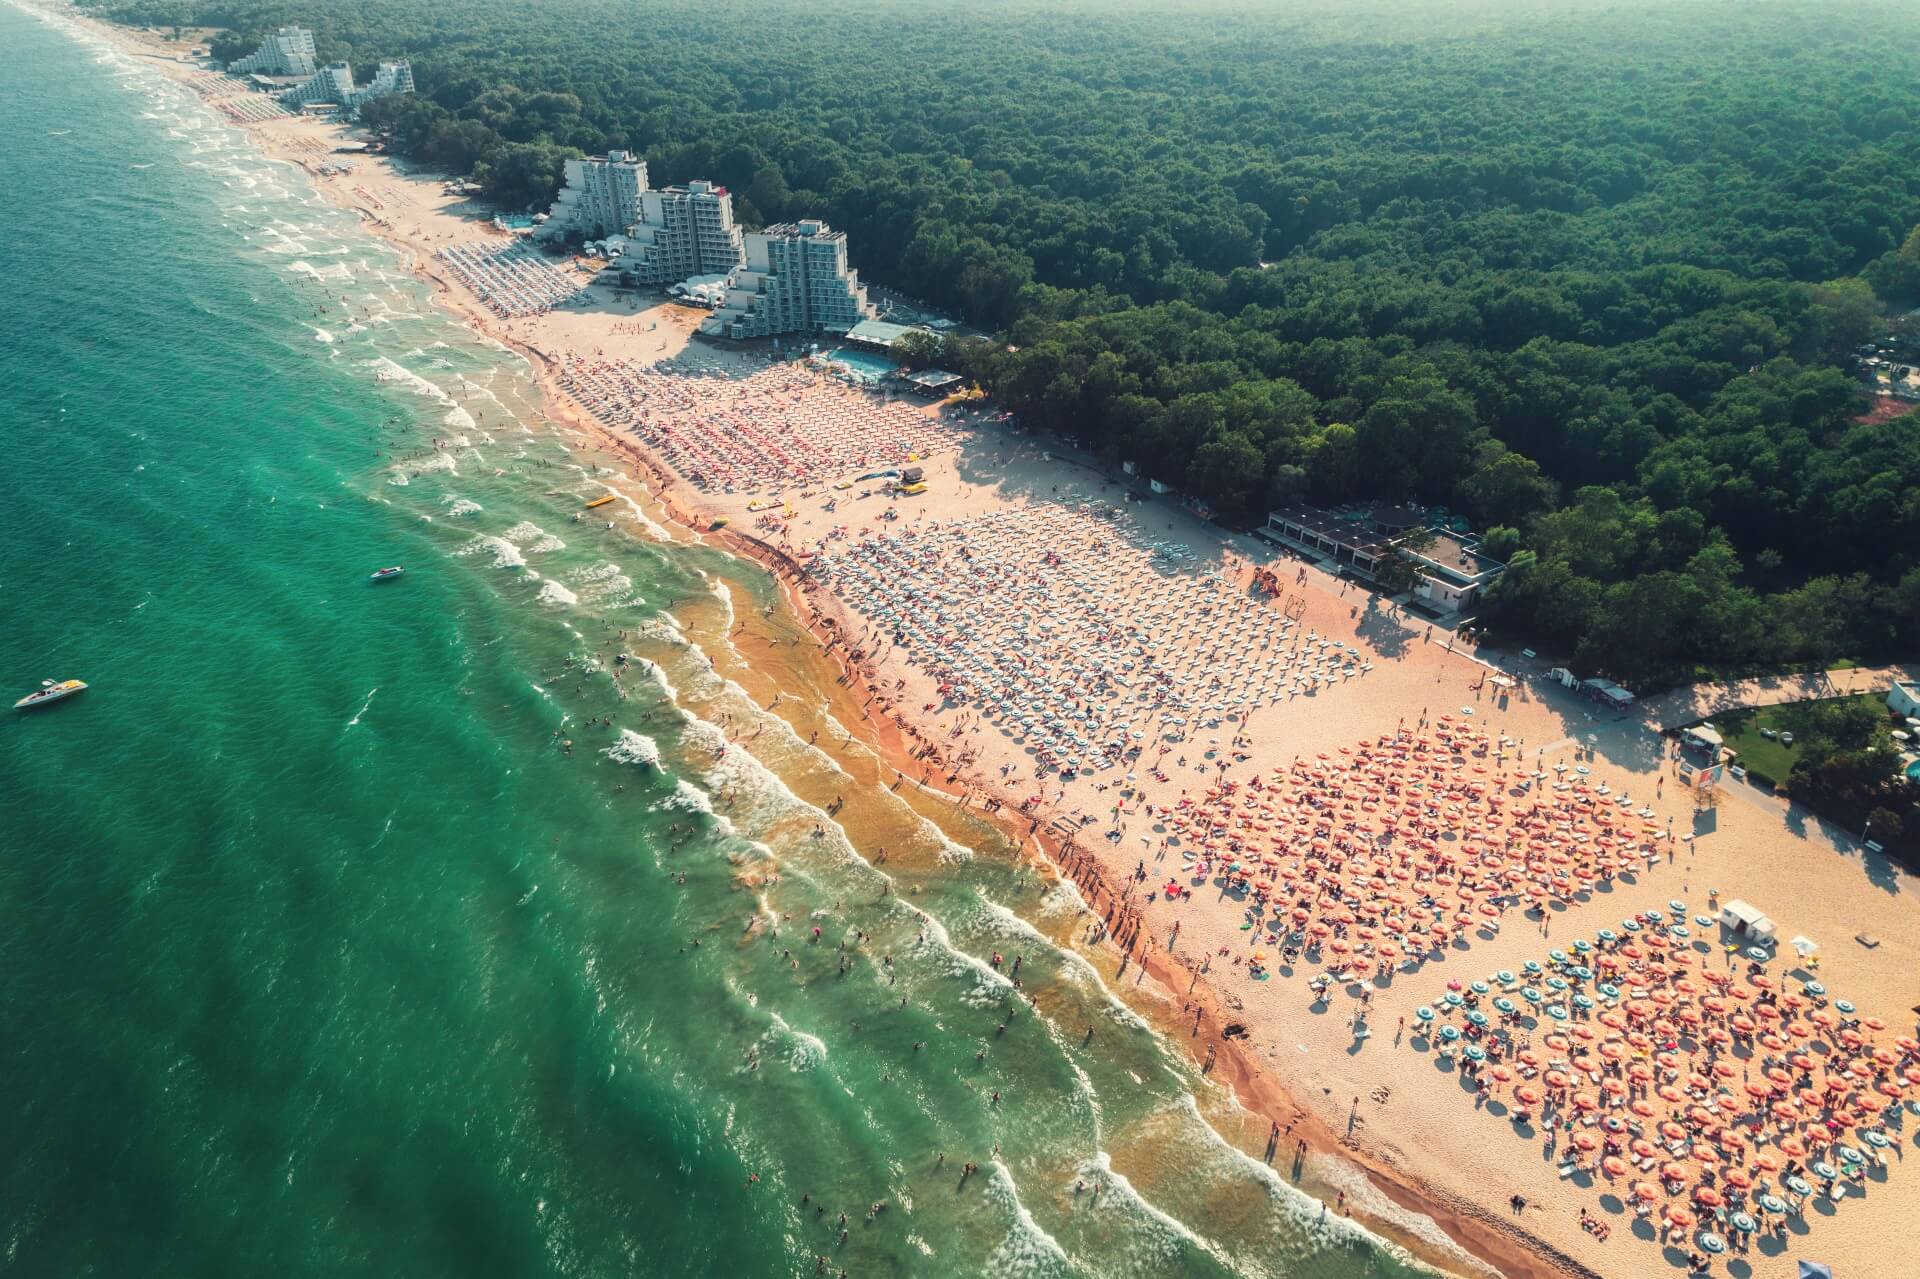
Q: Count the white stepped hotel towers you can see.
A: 6